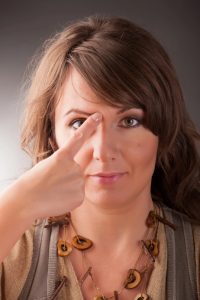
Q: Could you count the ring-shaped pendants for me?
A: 6